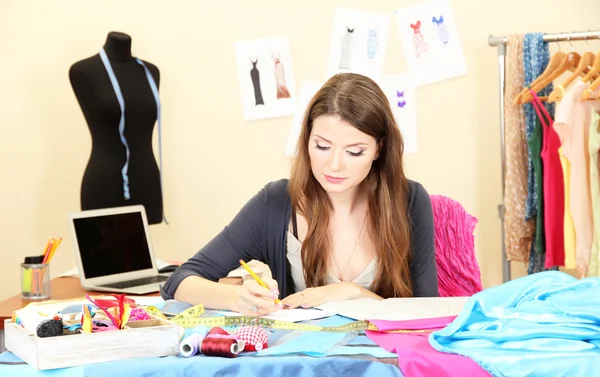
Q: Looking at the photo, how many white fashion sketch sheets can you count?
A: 5